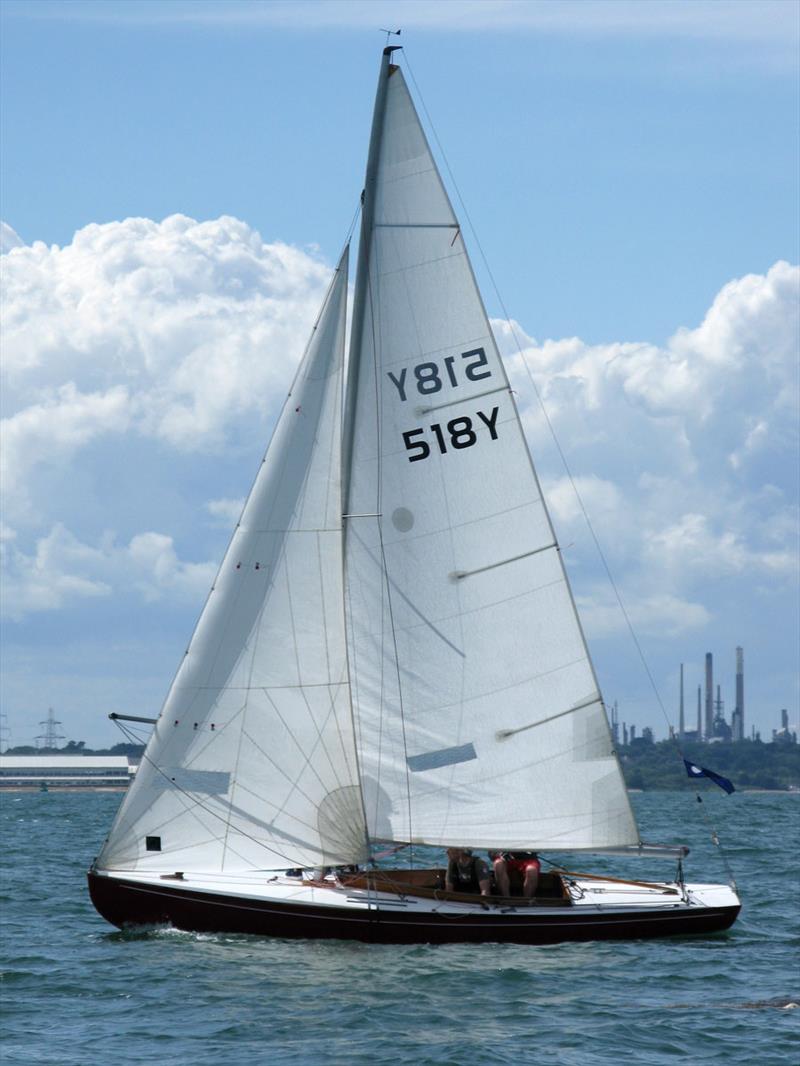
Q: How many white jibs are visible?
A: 1